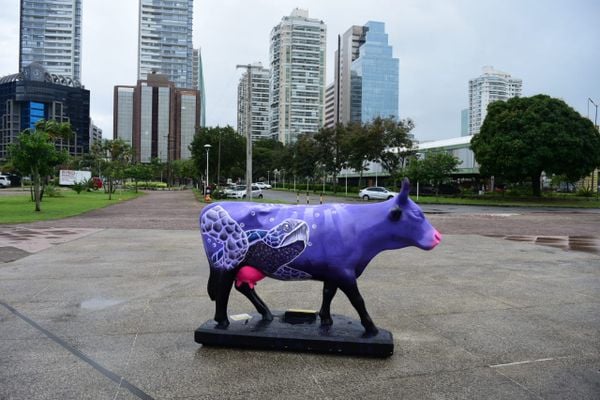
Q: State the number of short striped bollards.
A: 3